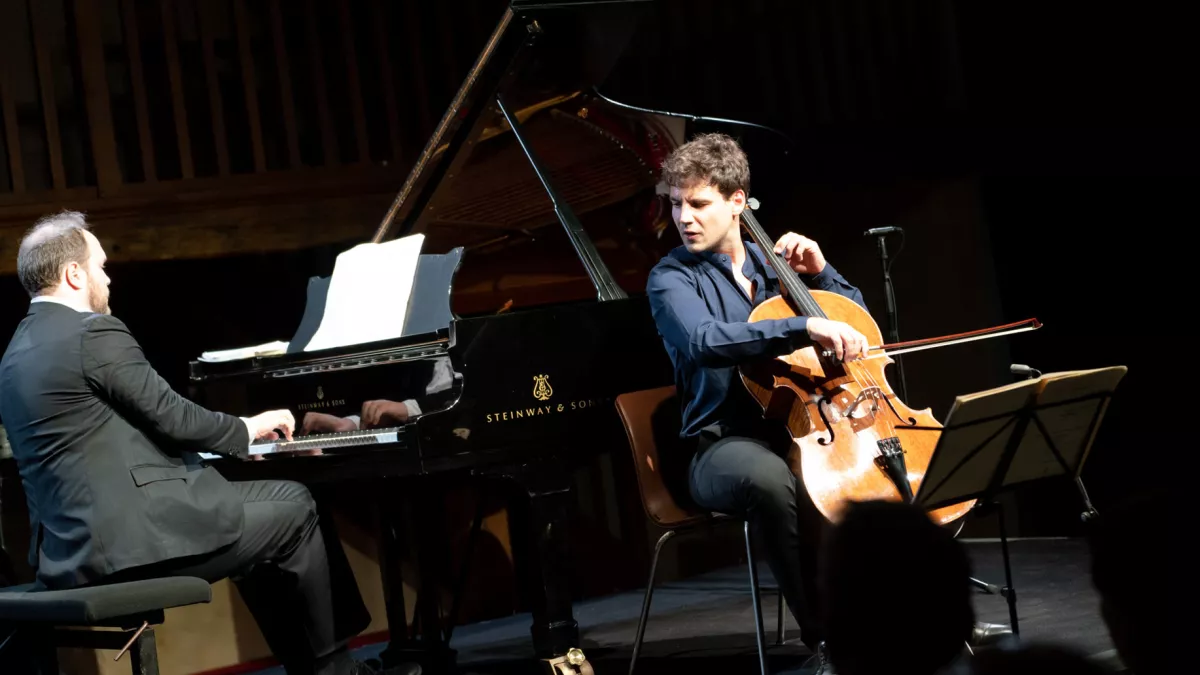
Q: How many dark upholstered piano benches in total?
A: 1